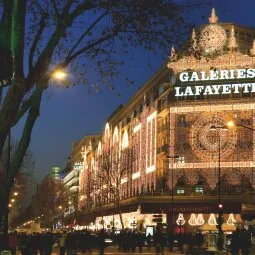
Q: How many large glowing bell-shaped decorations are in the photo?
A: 5